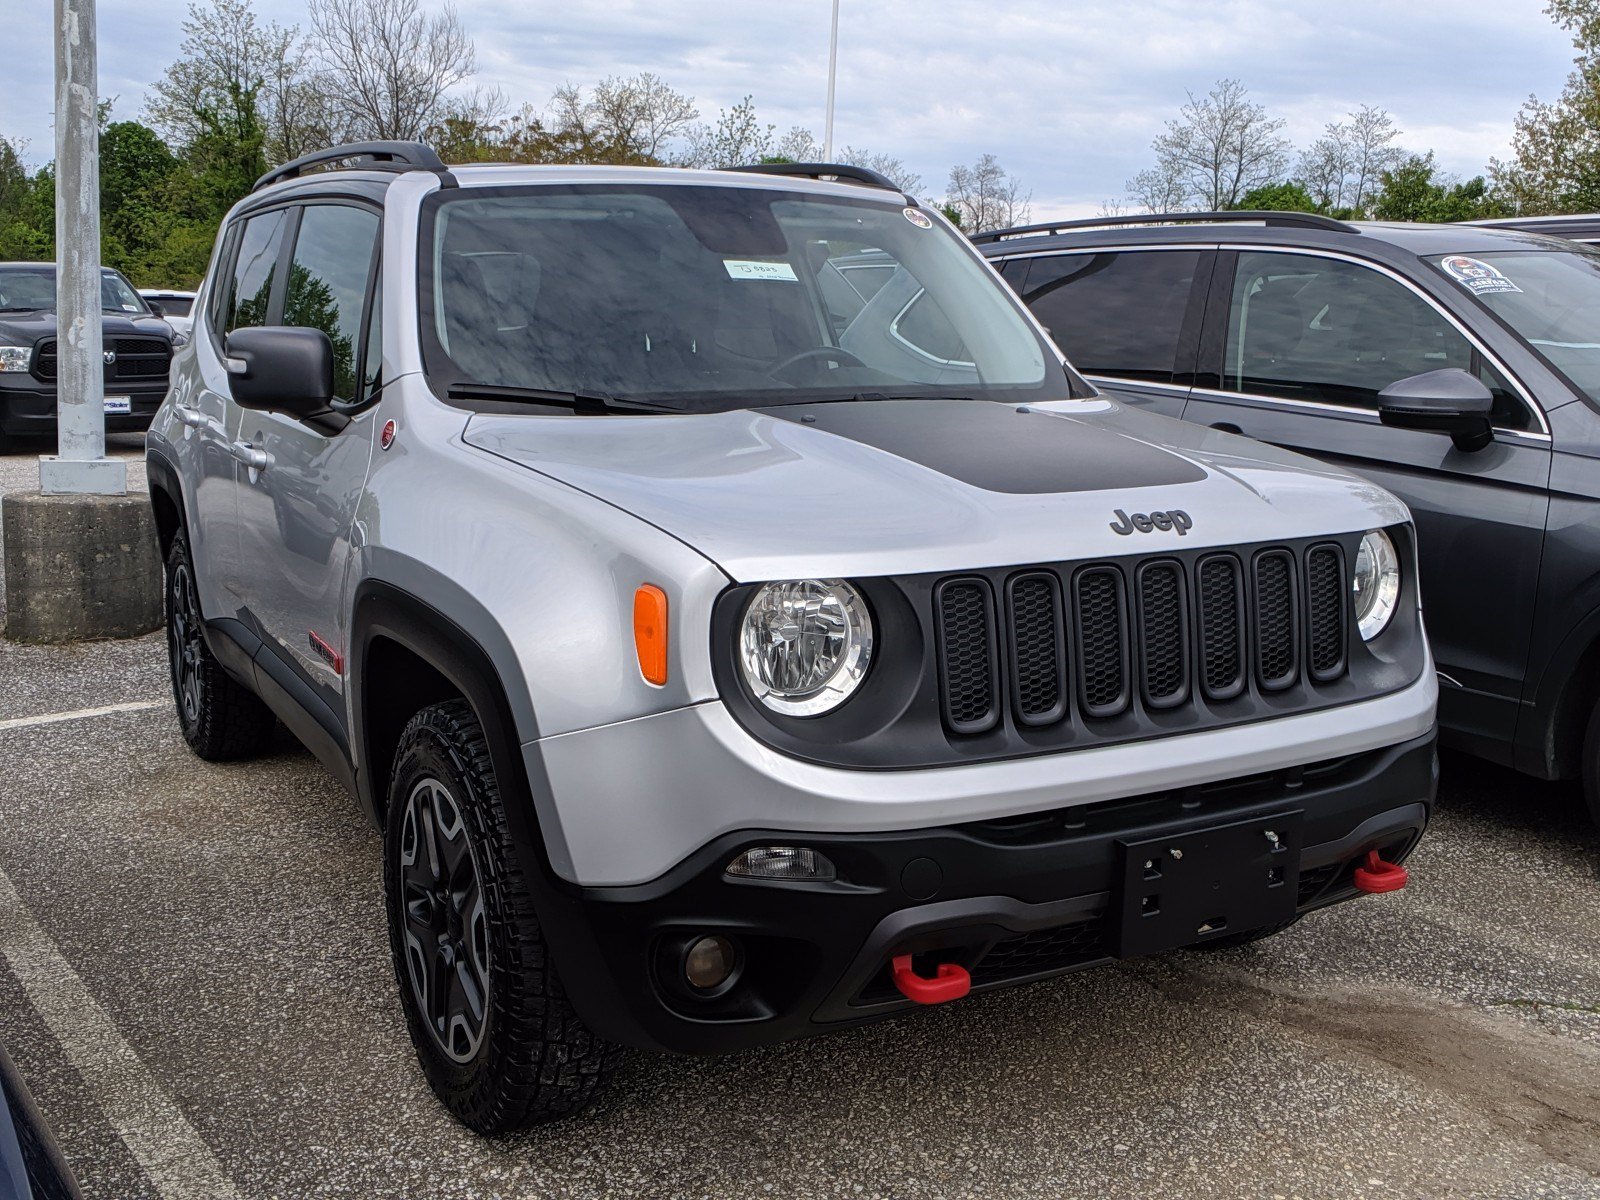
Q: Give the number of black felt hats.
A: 0